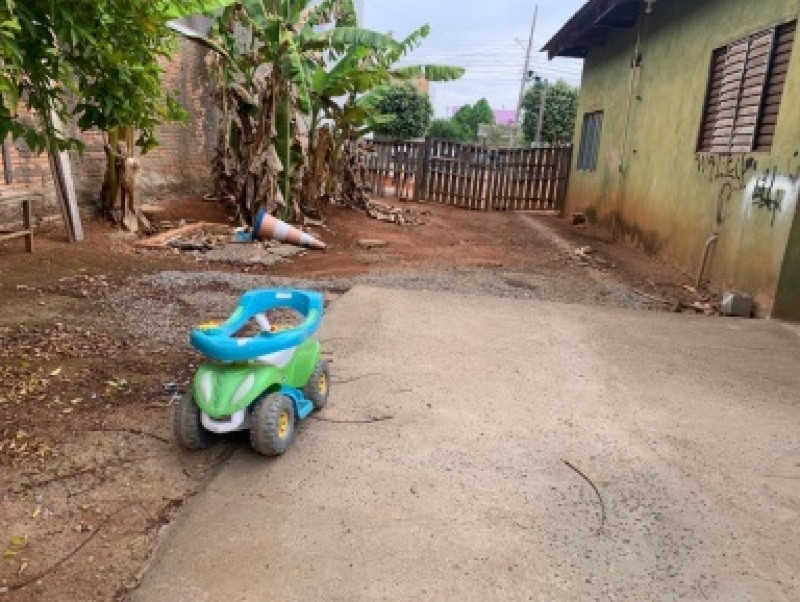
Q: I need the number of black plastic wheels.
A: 3